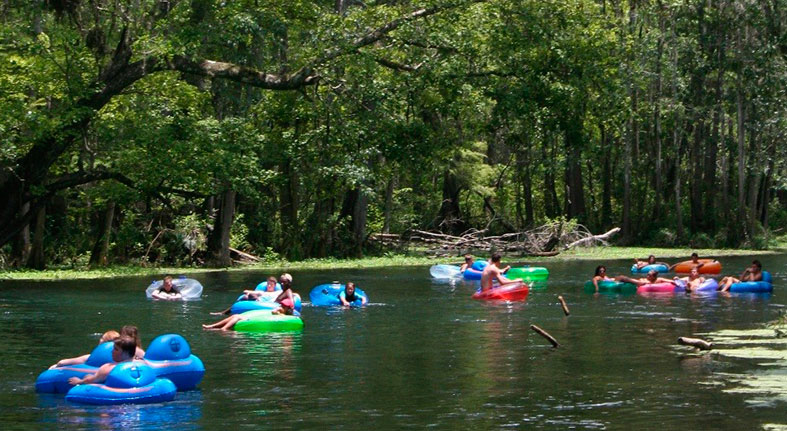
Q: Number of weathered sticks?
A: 3